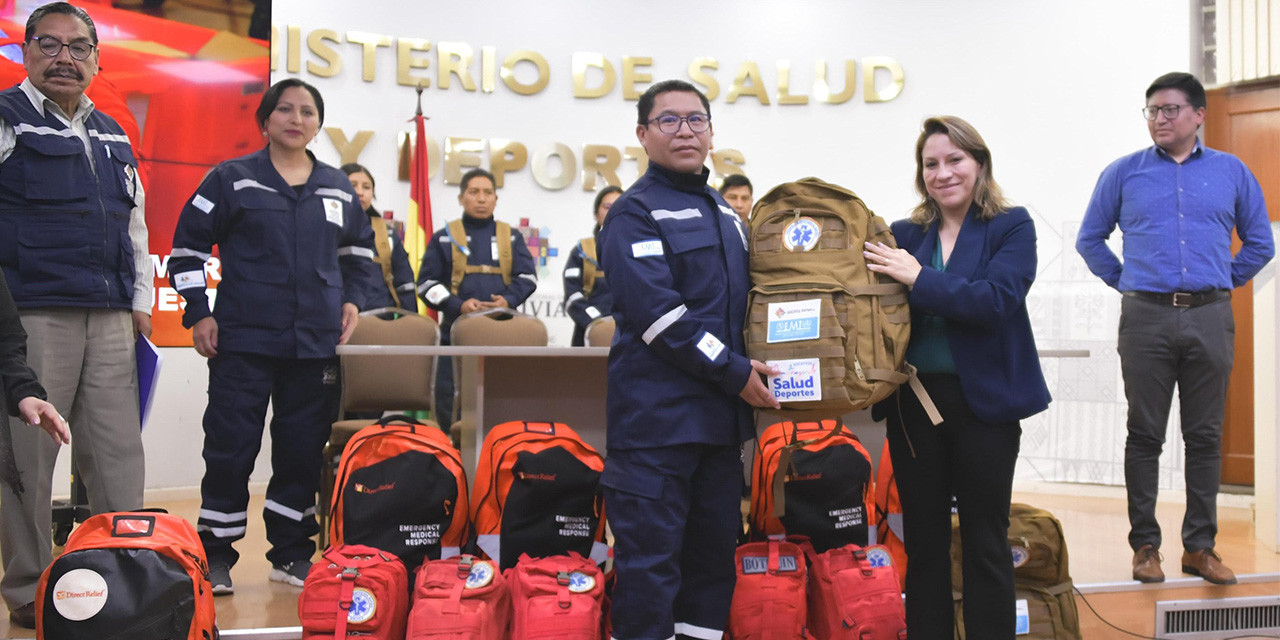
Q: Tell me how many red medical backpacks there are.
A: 5